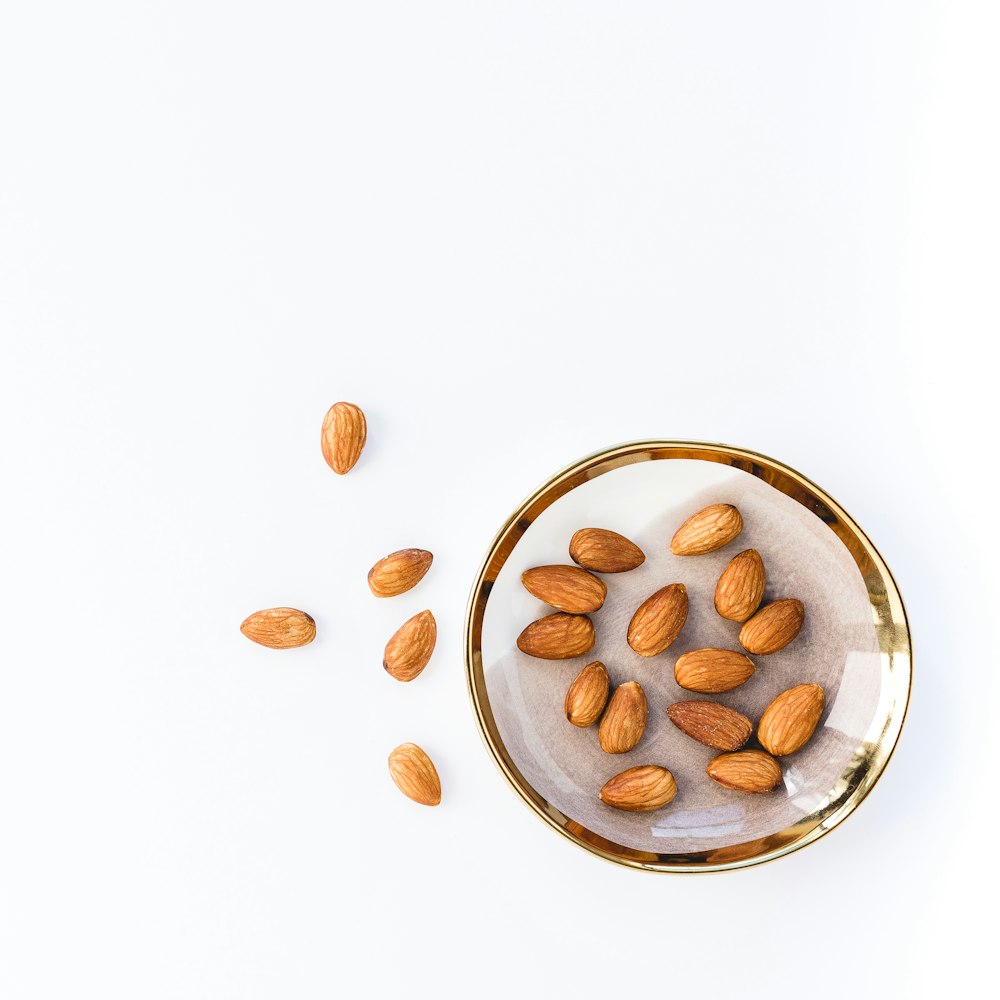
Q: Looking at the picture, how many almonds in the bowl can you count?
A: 14